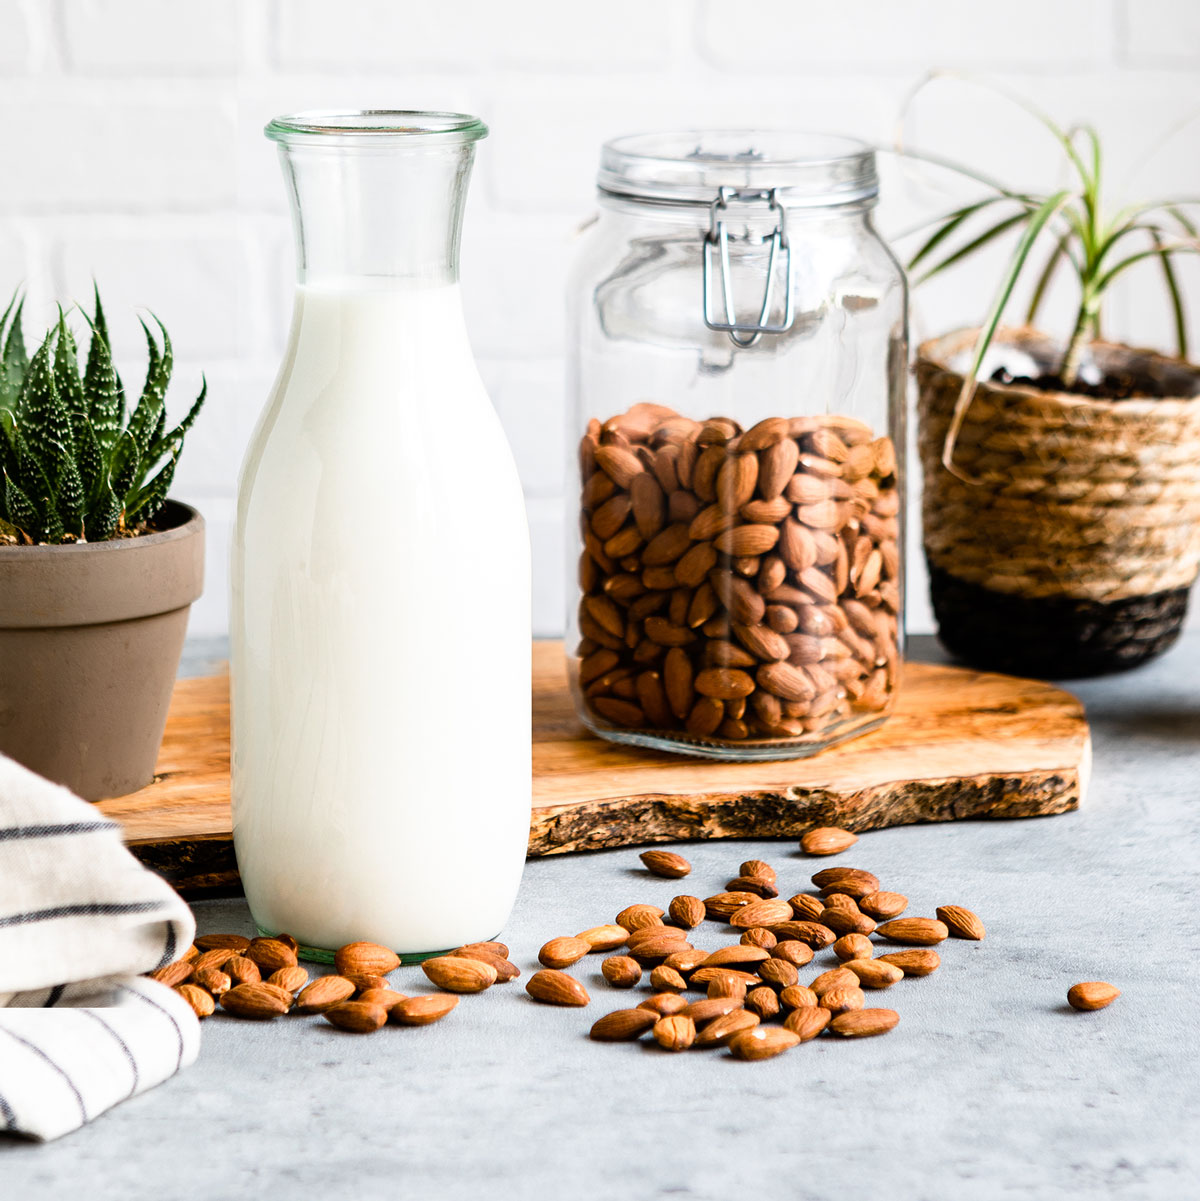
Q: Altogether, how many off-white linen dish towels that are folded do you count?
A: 1